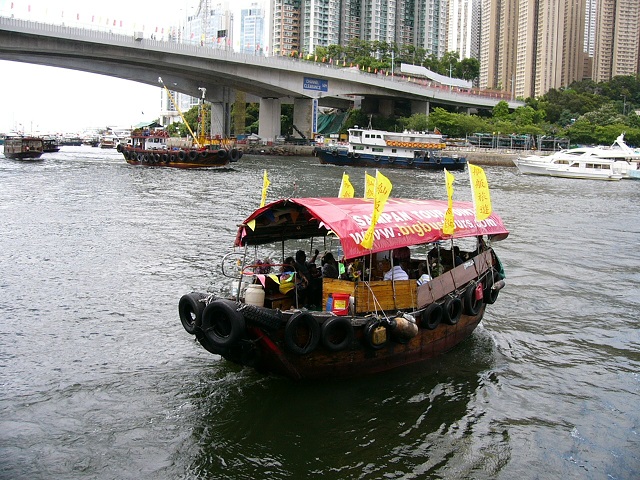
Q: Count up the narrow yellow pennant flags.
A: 6